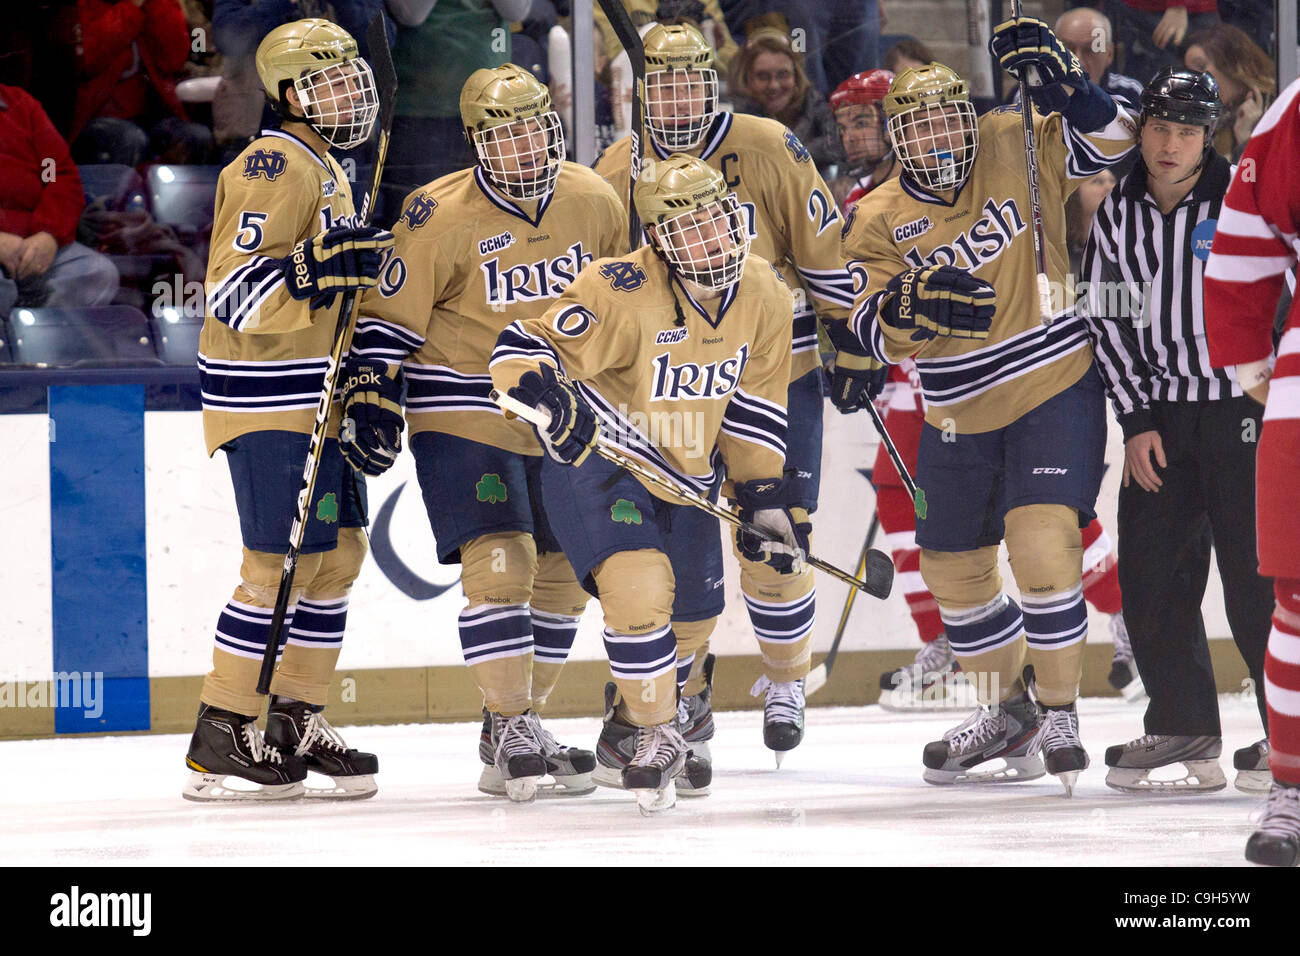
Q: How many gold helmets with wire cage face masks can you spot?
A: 5